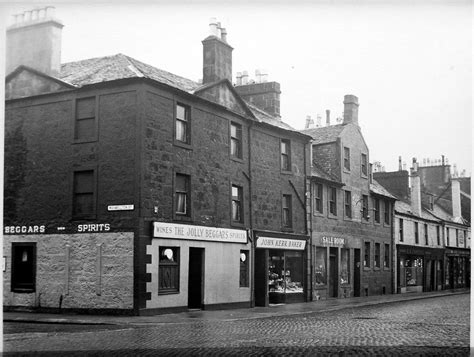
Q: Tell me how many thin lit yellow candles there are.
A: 0